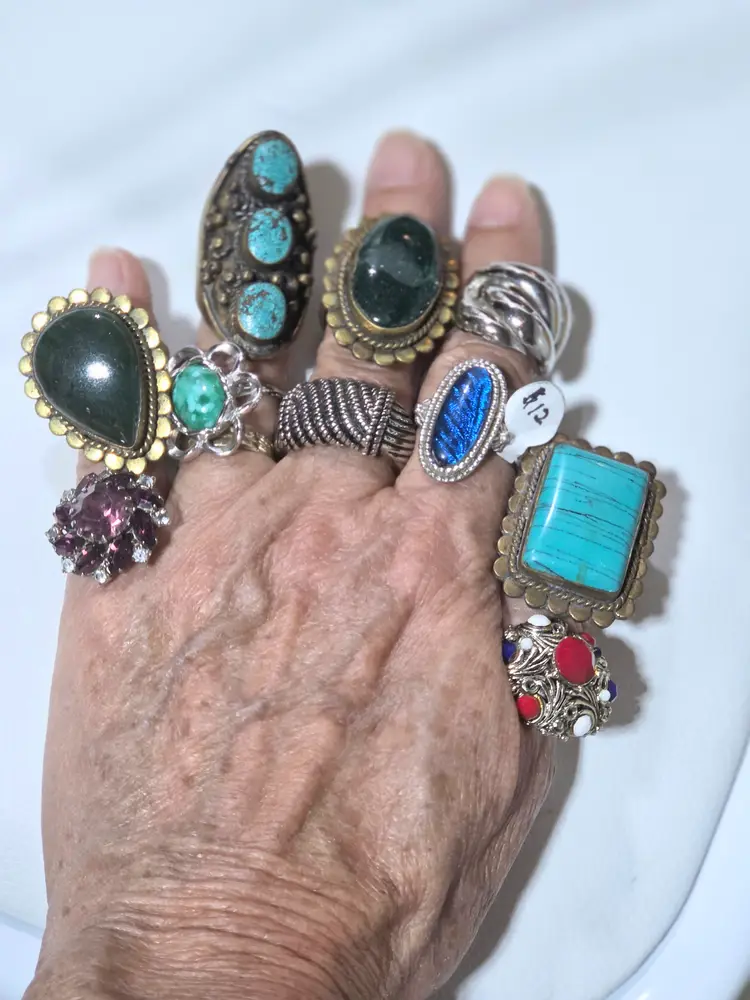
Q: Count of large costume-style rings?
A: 10